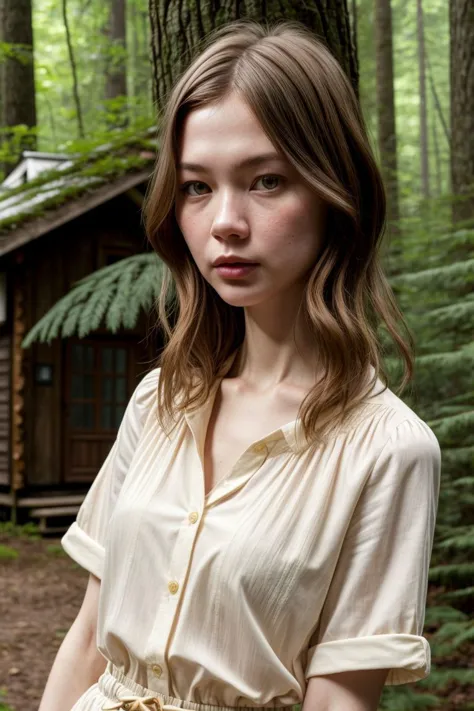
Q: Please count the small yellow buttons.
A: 4